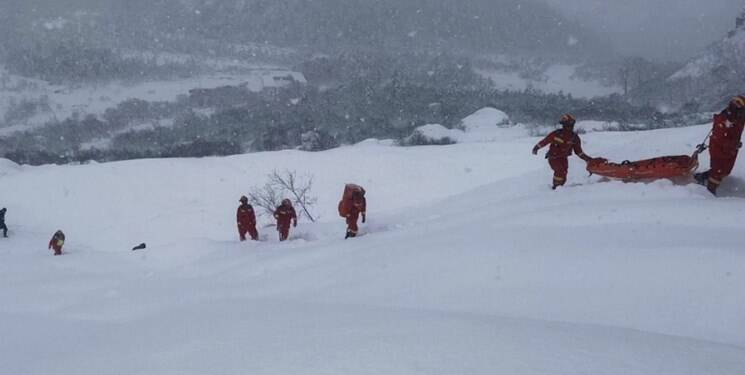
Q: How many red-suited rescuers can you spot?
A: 6